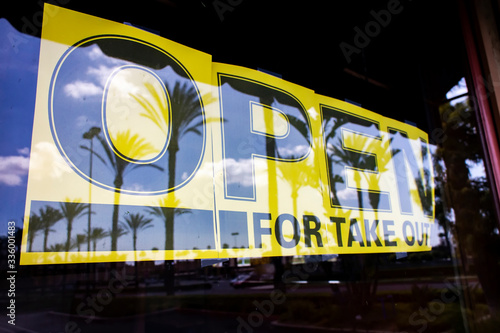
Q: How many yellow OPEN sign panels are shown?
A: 4